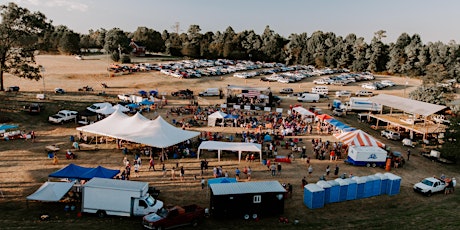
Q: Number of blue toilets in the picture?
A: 10